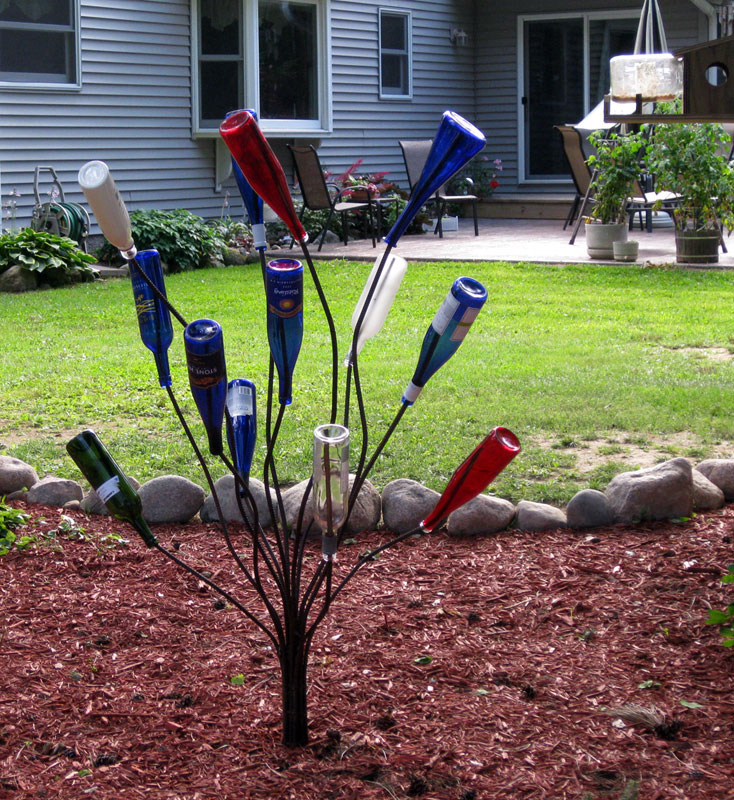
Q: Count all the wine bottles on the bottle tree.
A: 13